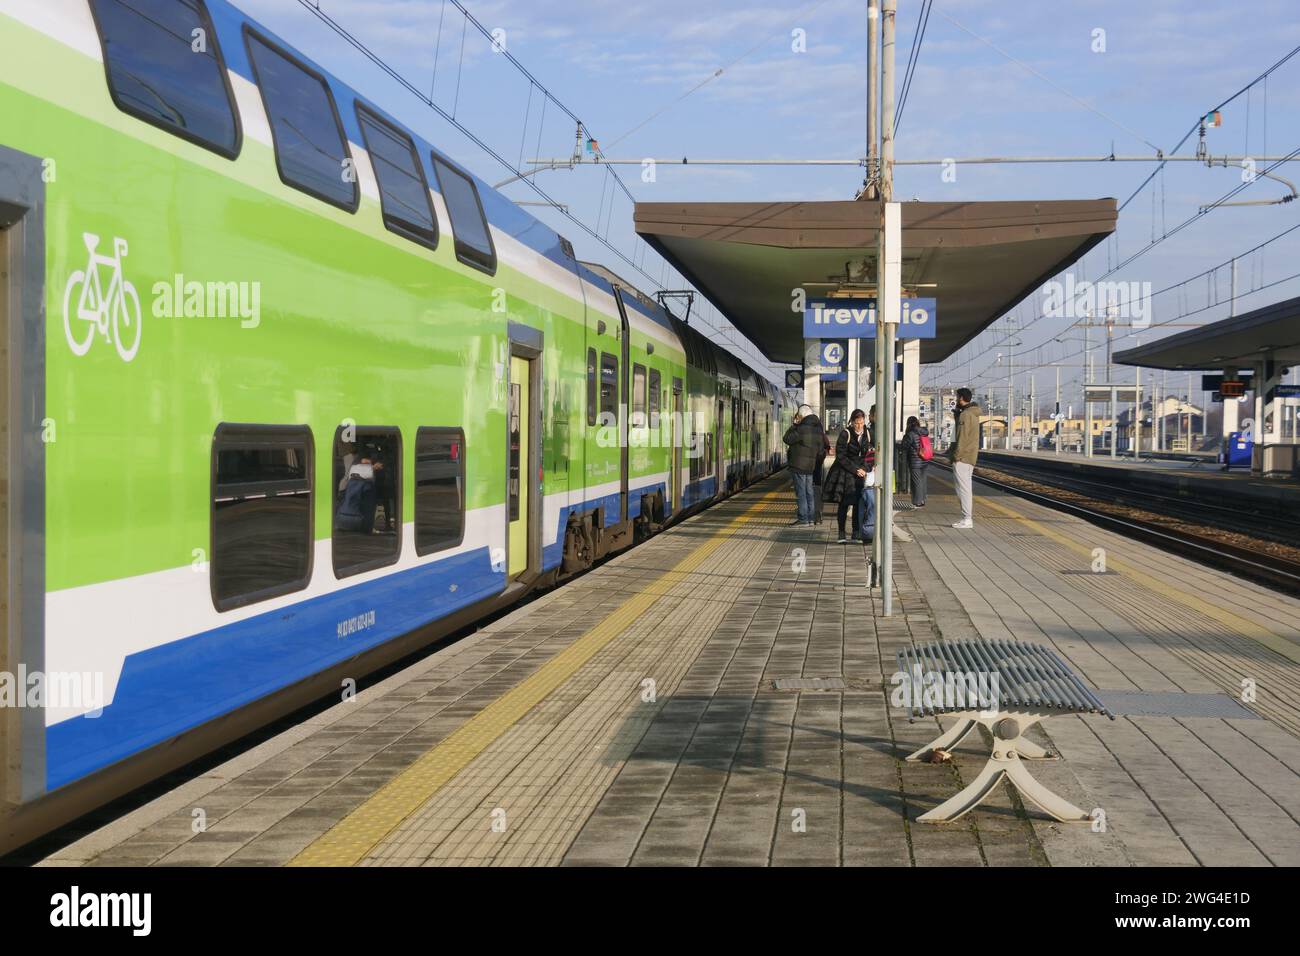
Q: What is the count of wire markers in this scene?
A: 2